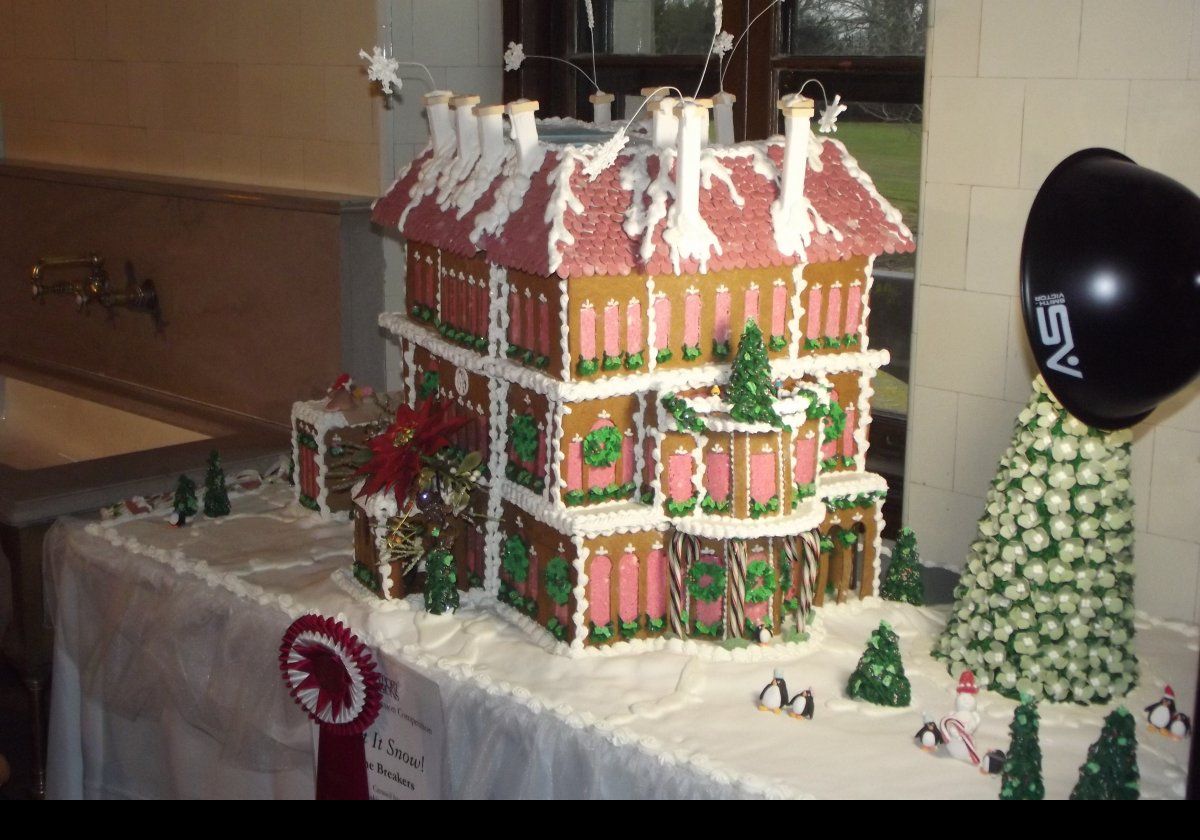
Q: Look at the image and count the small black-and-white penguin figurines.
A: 8